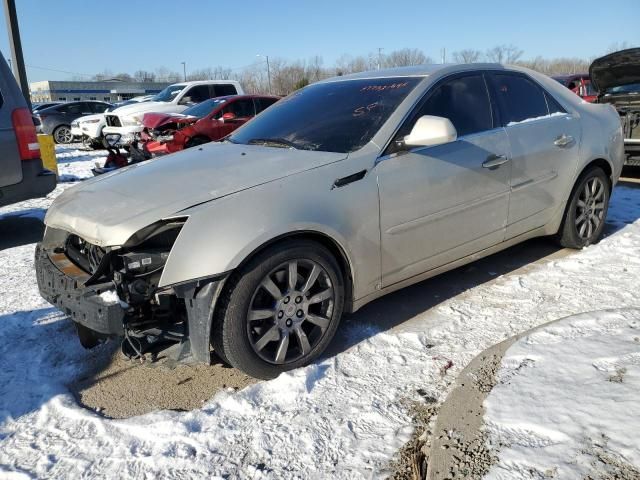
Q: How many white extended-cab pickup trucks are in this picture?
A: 1